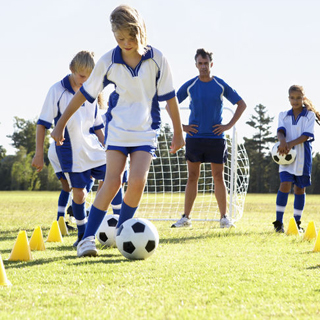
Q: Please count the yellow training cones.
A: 8